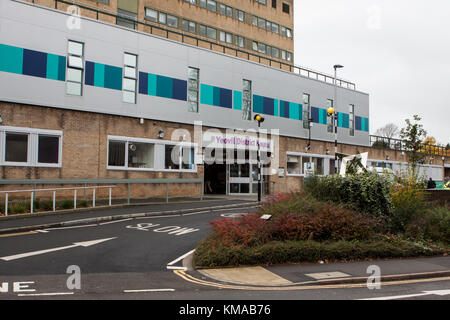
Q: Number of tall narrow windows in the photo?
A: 7